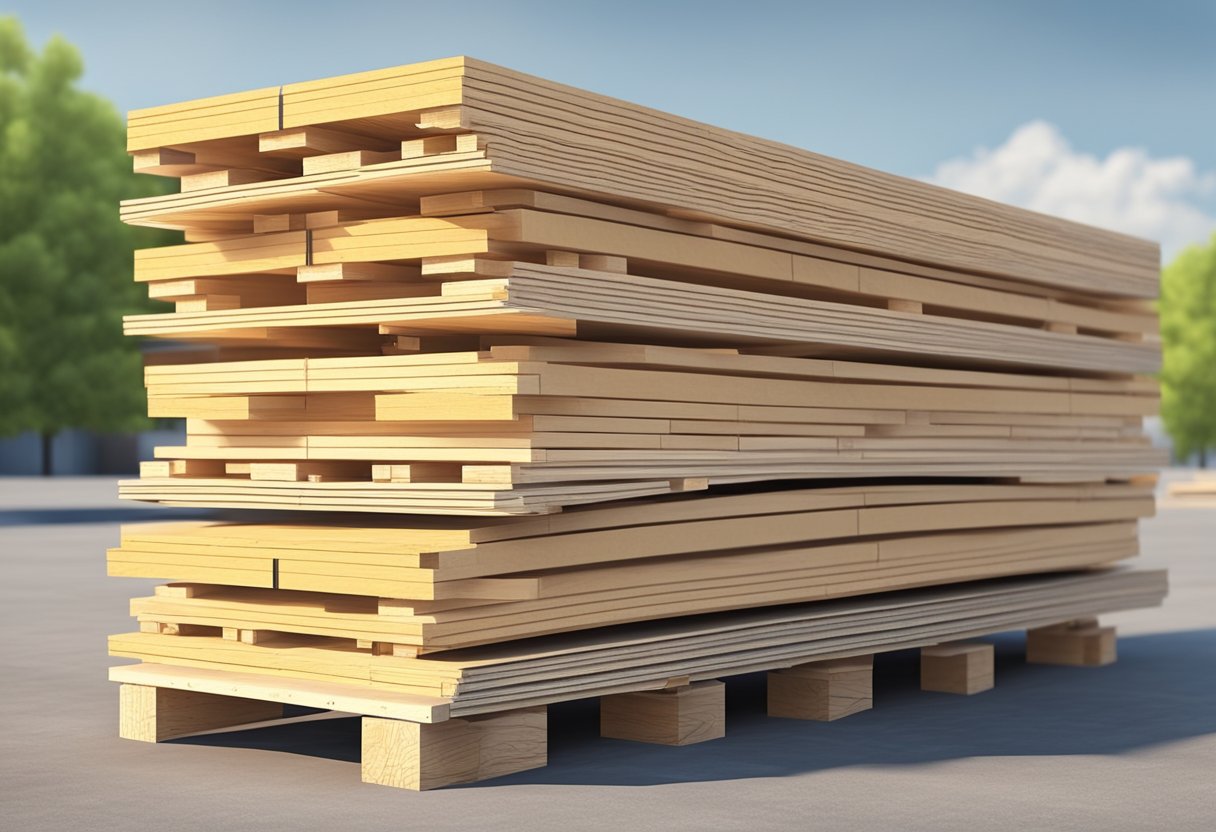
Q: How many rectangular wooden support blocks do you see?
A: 6